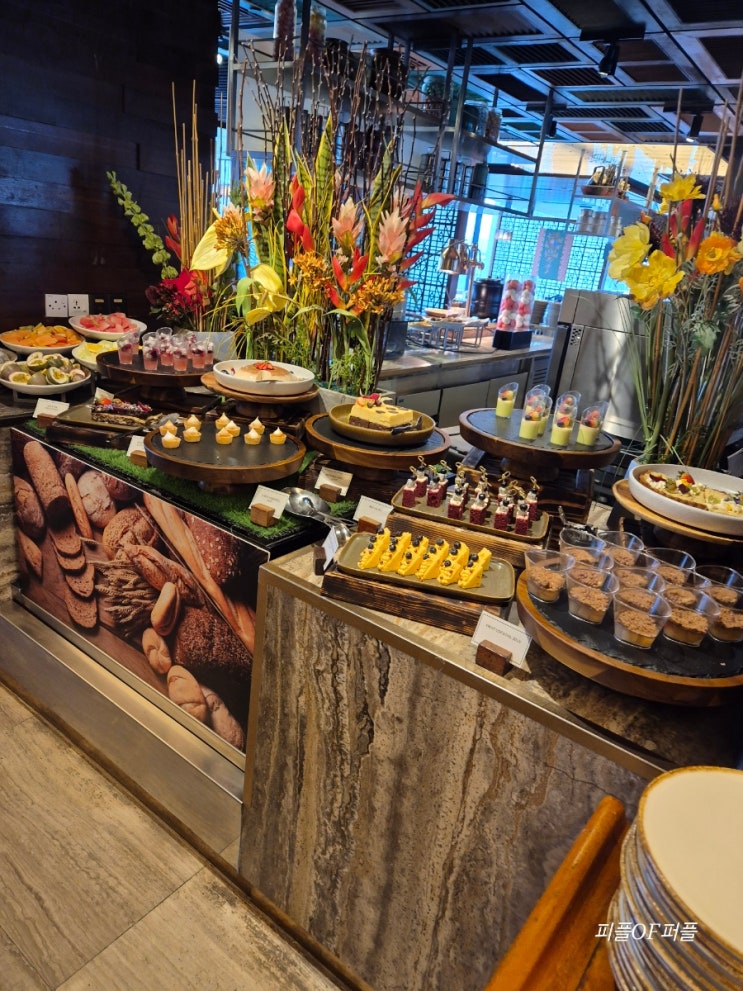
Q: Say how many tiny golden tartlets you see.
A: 10